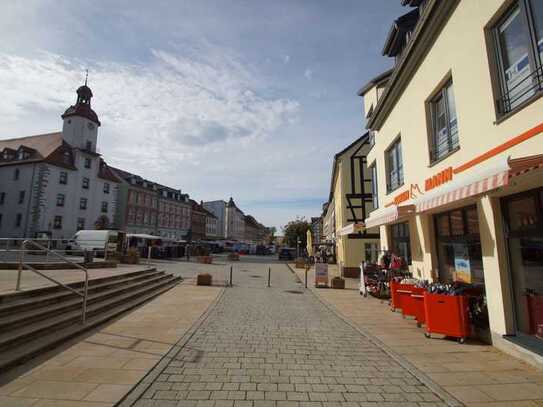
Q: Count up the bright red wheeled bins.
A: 4